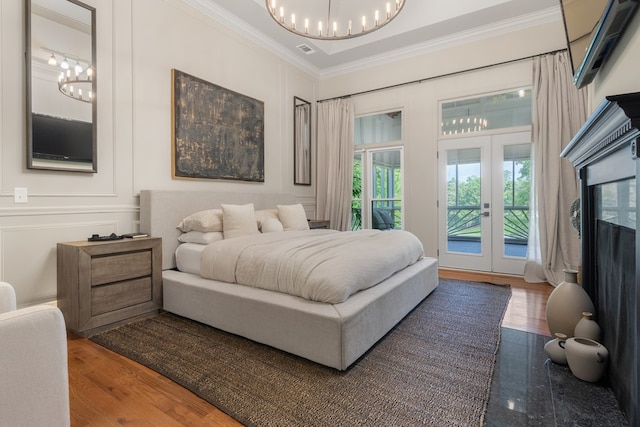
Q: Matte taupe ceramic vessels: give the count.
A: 4